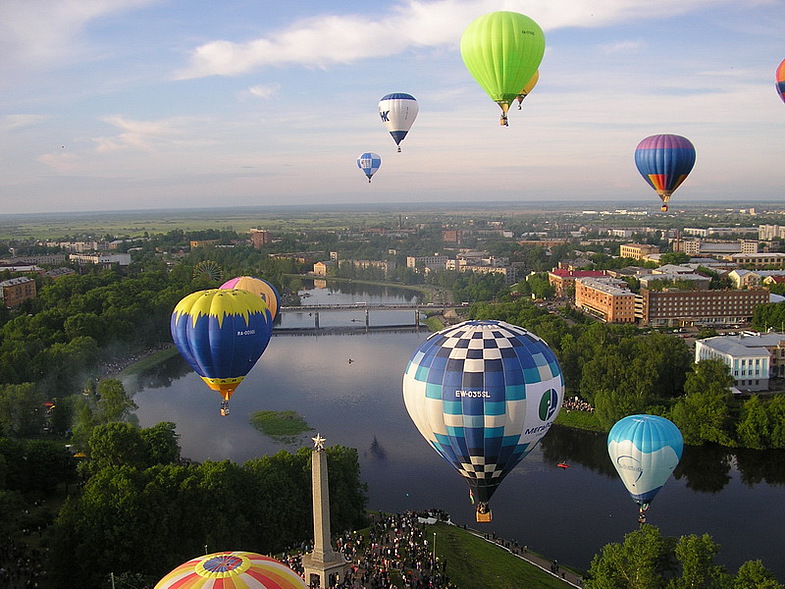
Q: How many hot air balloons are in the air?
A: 11